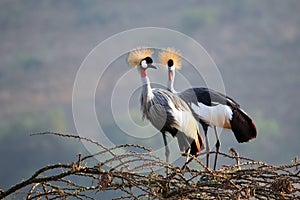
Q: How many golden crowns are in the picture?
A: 2